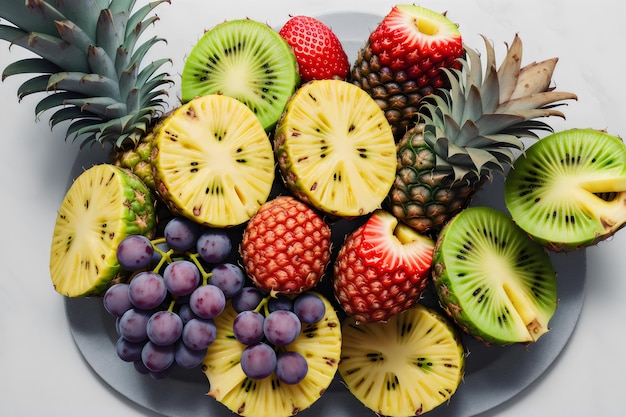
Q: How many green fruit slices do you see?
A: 3